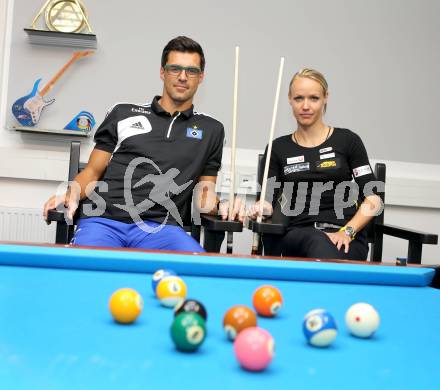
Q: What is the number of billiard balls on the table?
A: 10